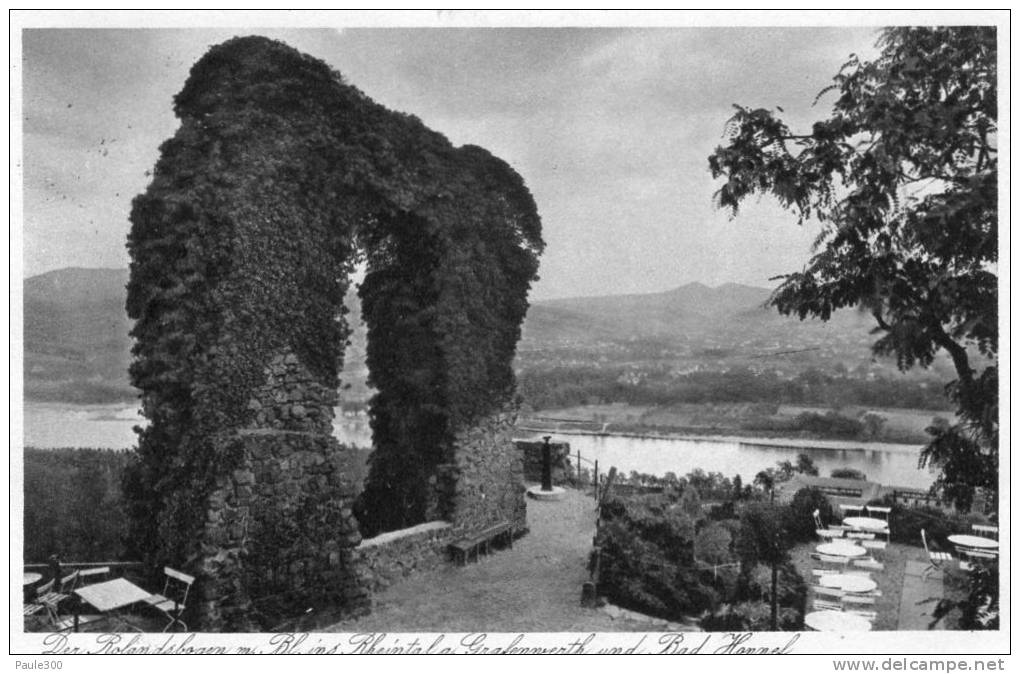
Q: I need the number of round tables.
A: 6